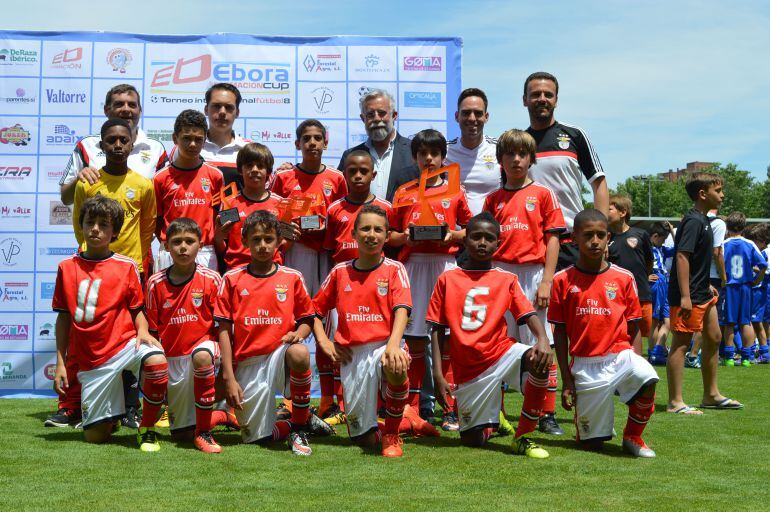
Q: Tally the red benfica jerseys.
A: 12